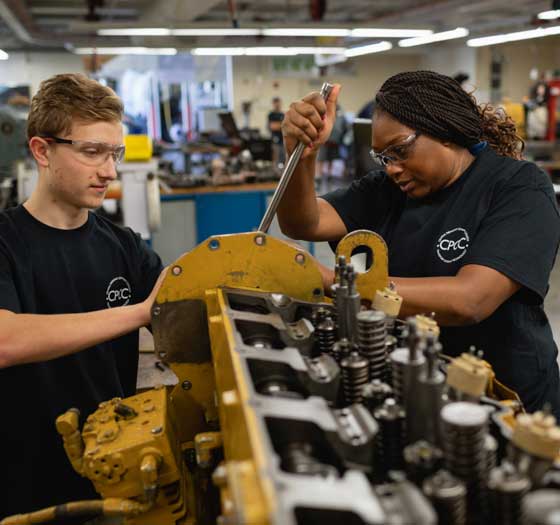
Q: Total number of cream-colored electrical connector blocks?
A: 4